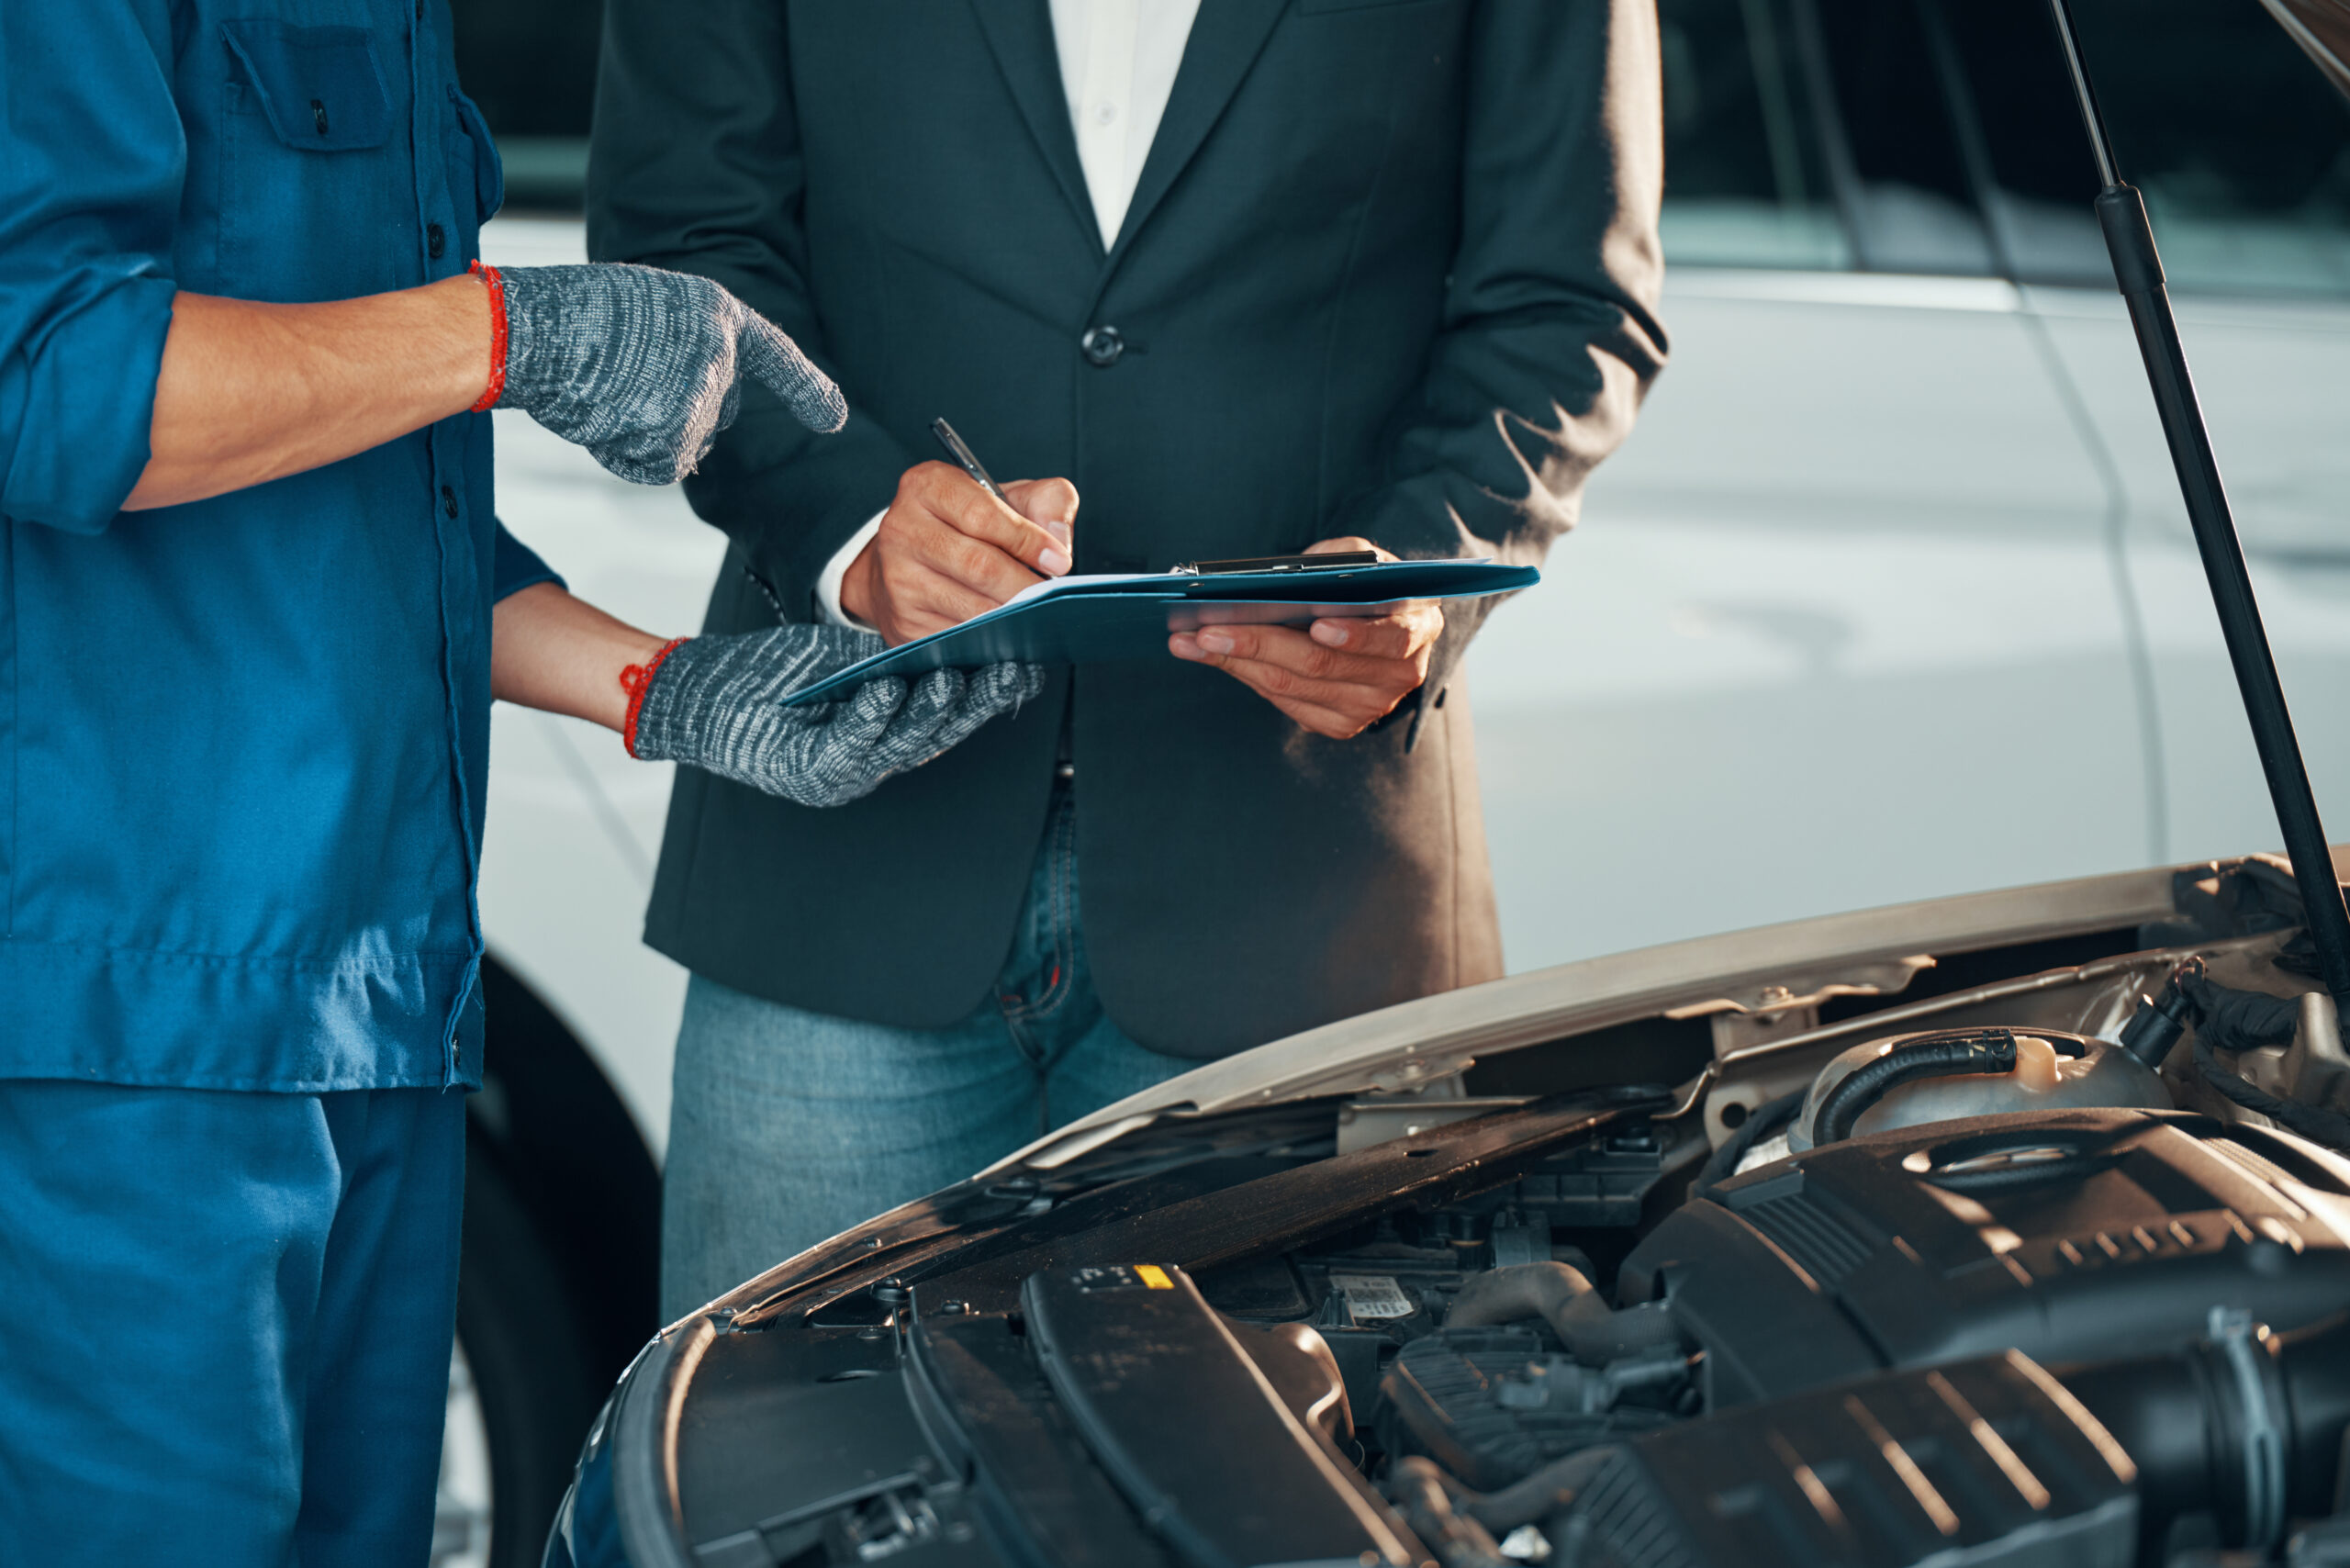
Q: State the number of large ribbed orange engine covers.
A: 0